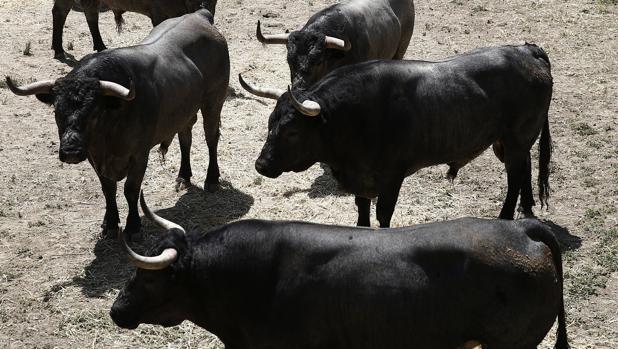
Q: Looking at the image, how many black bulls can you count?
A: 5